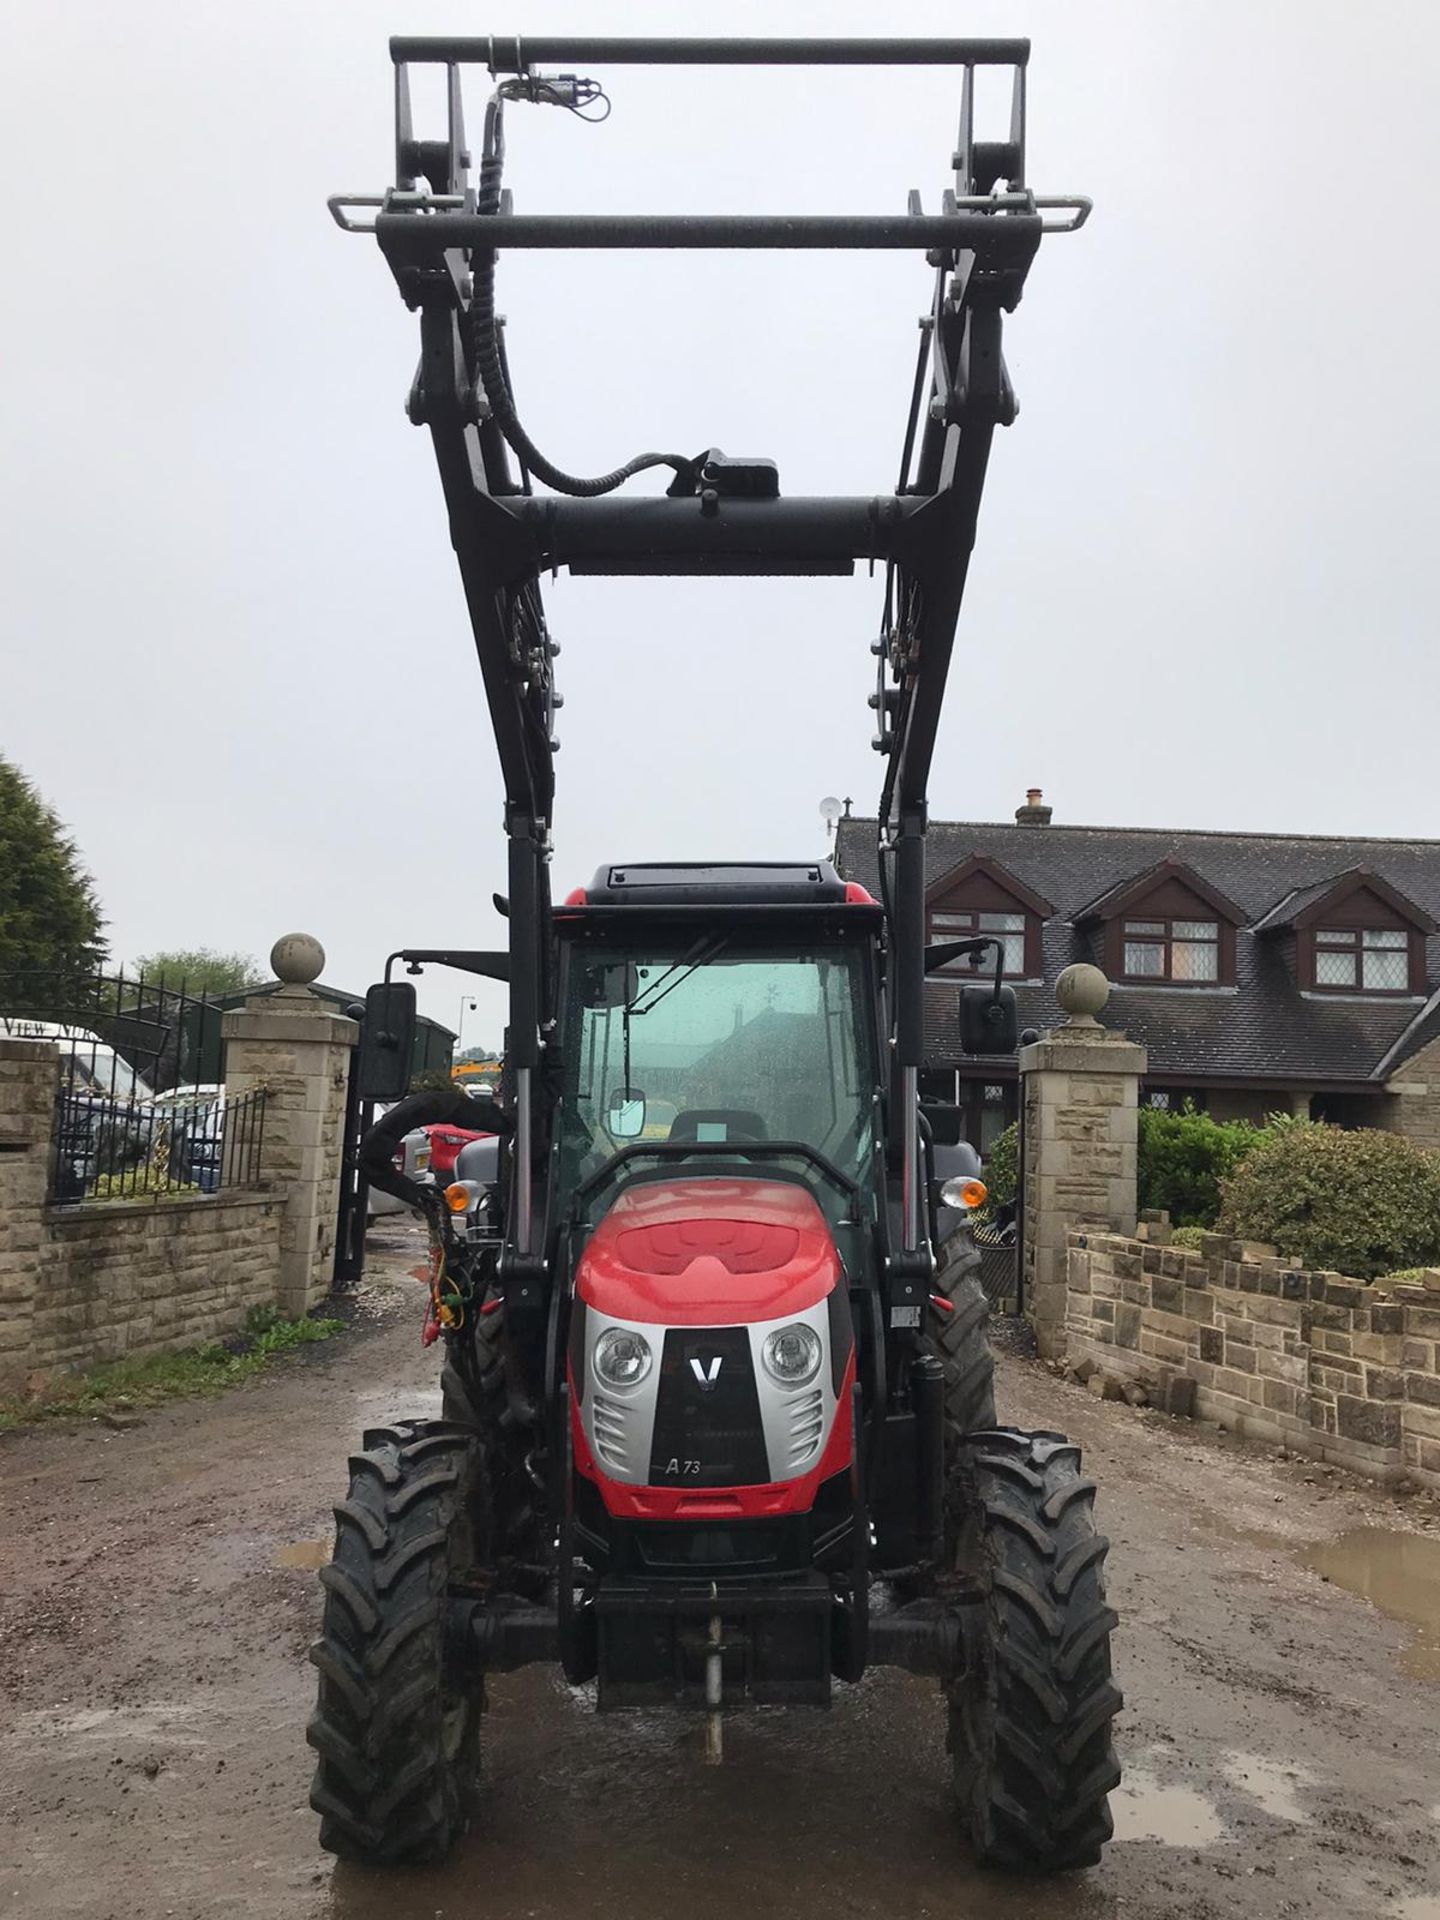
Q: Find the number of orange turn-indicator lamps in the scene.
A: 2